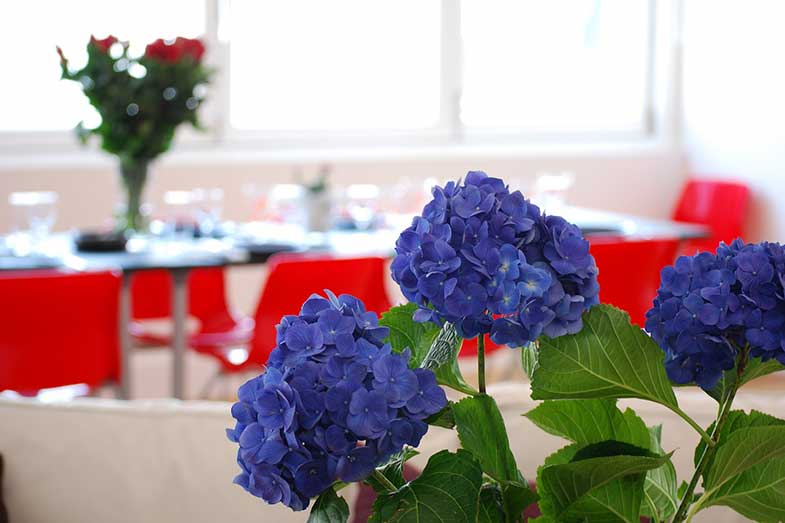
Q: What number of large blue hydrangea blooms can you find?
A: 3